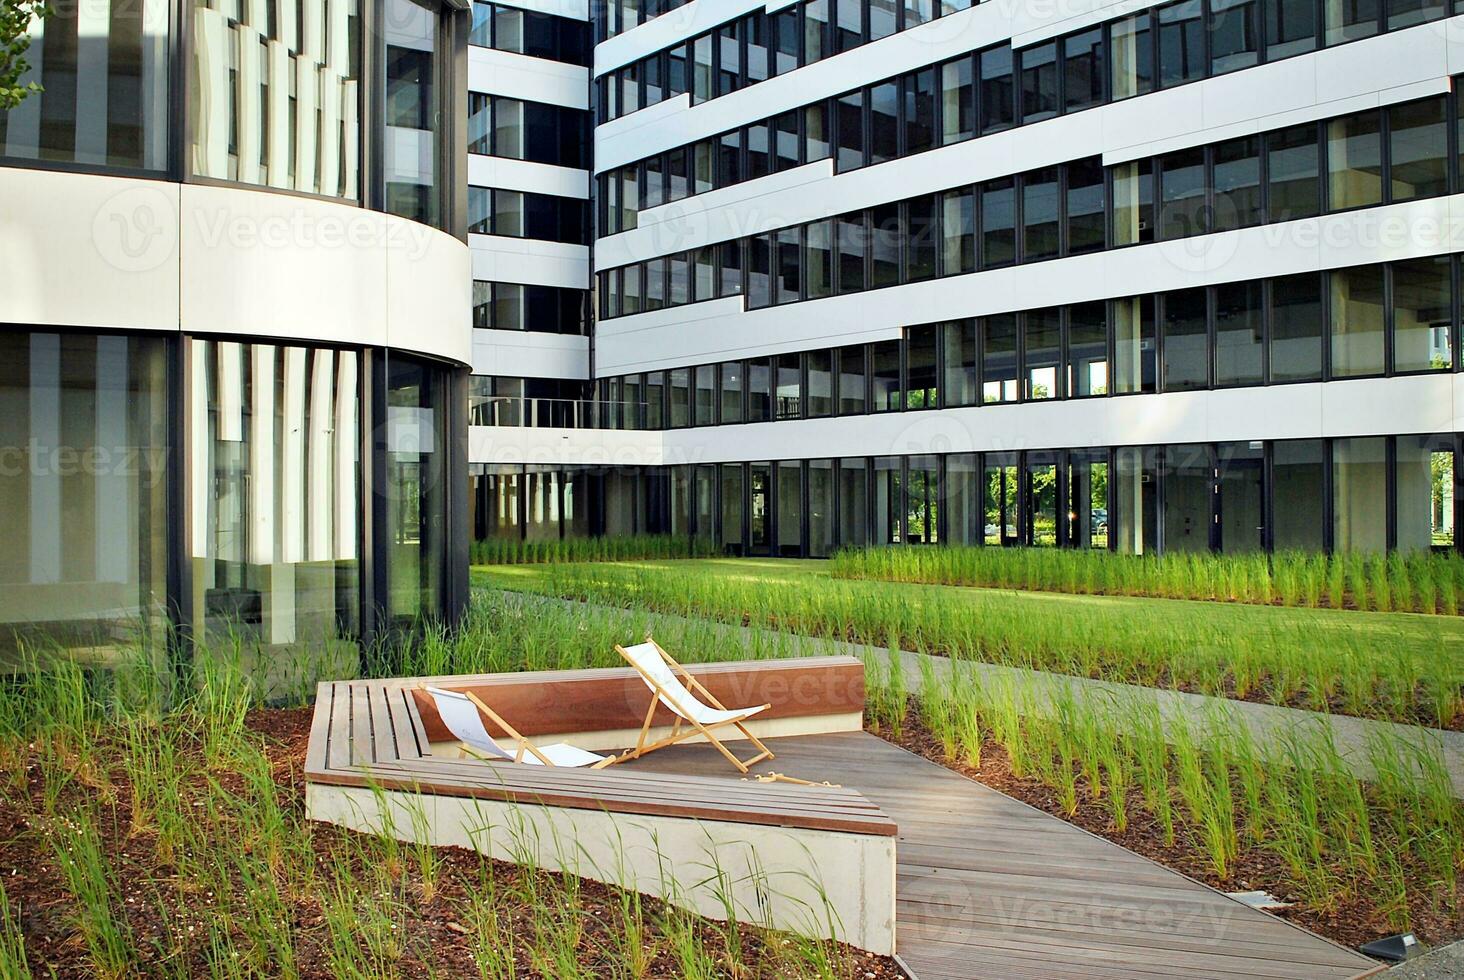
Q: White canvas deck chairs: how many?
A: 2